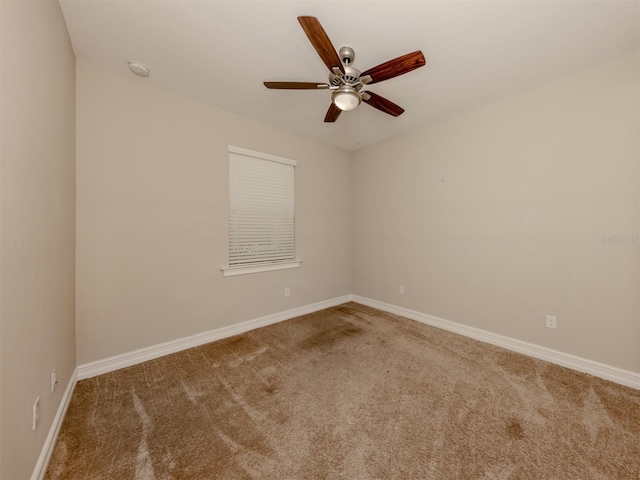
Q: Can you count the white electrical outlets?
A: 5